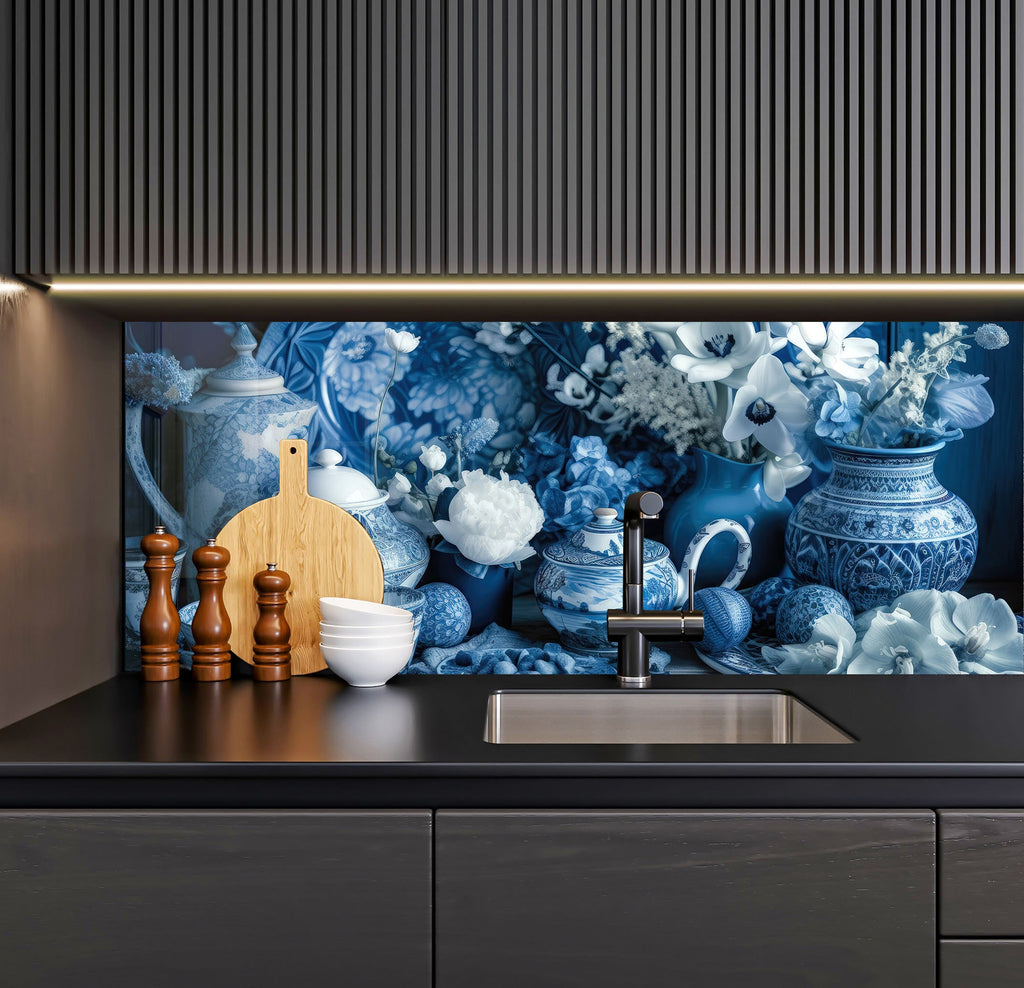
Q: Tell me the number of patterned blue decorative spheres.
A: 4